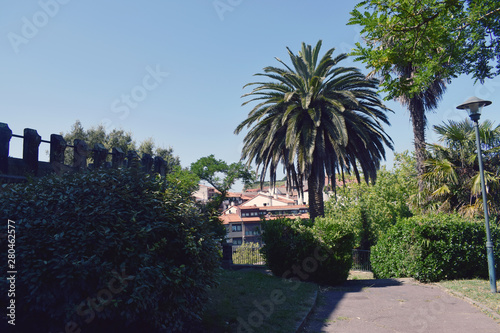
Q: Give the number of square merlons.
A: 9